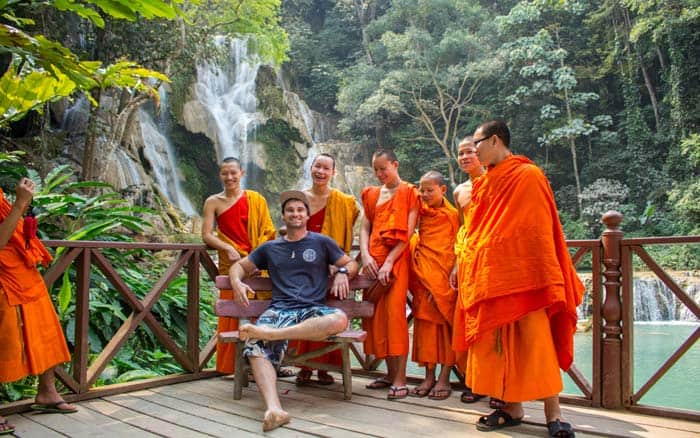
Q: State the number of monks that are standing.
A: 7